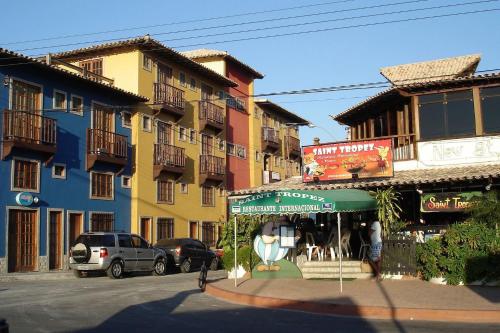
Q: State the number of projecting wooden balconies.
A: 8